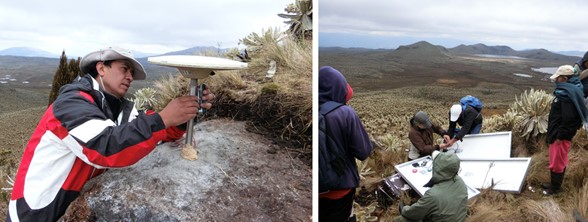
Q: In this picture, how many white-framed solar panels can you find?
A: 3